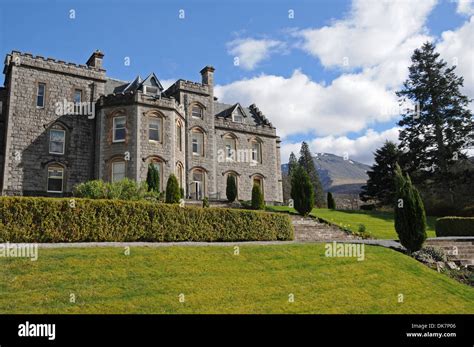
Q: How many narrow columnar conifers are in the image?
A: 7